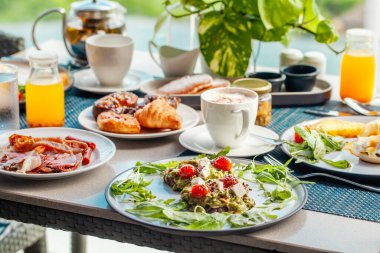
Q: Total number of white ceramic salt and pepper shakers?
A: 2